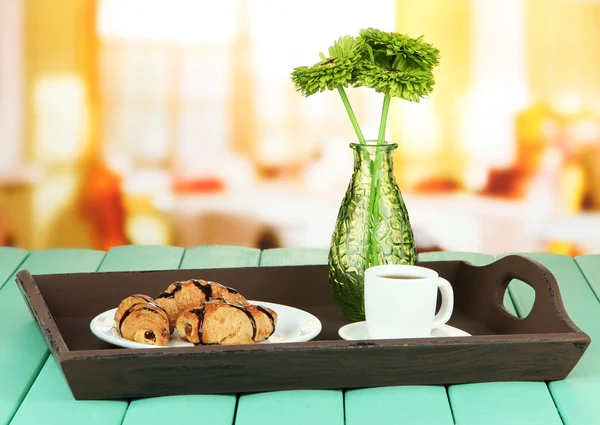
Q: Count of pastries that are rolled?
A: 3